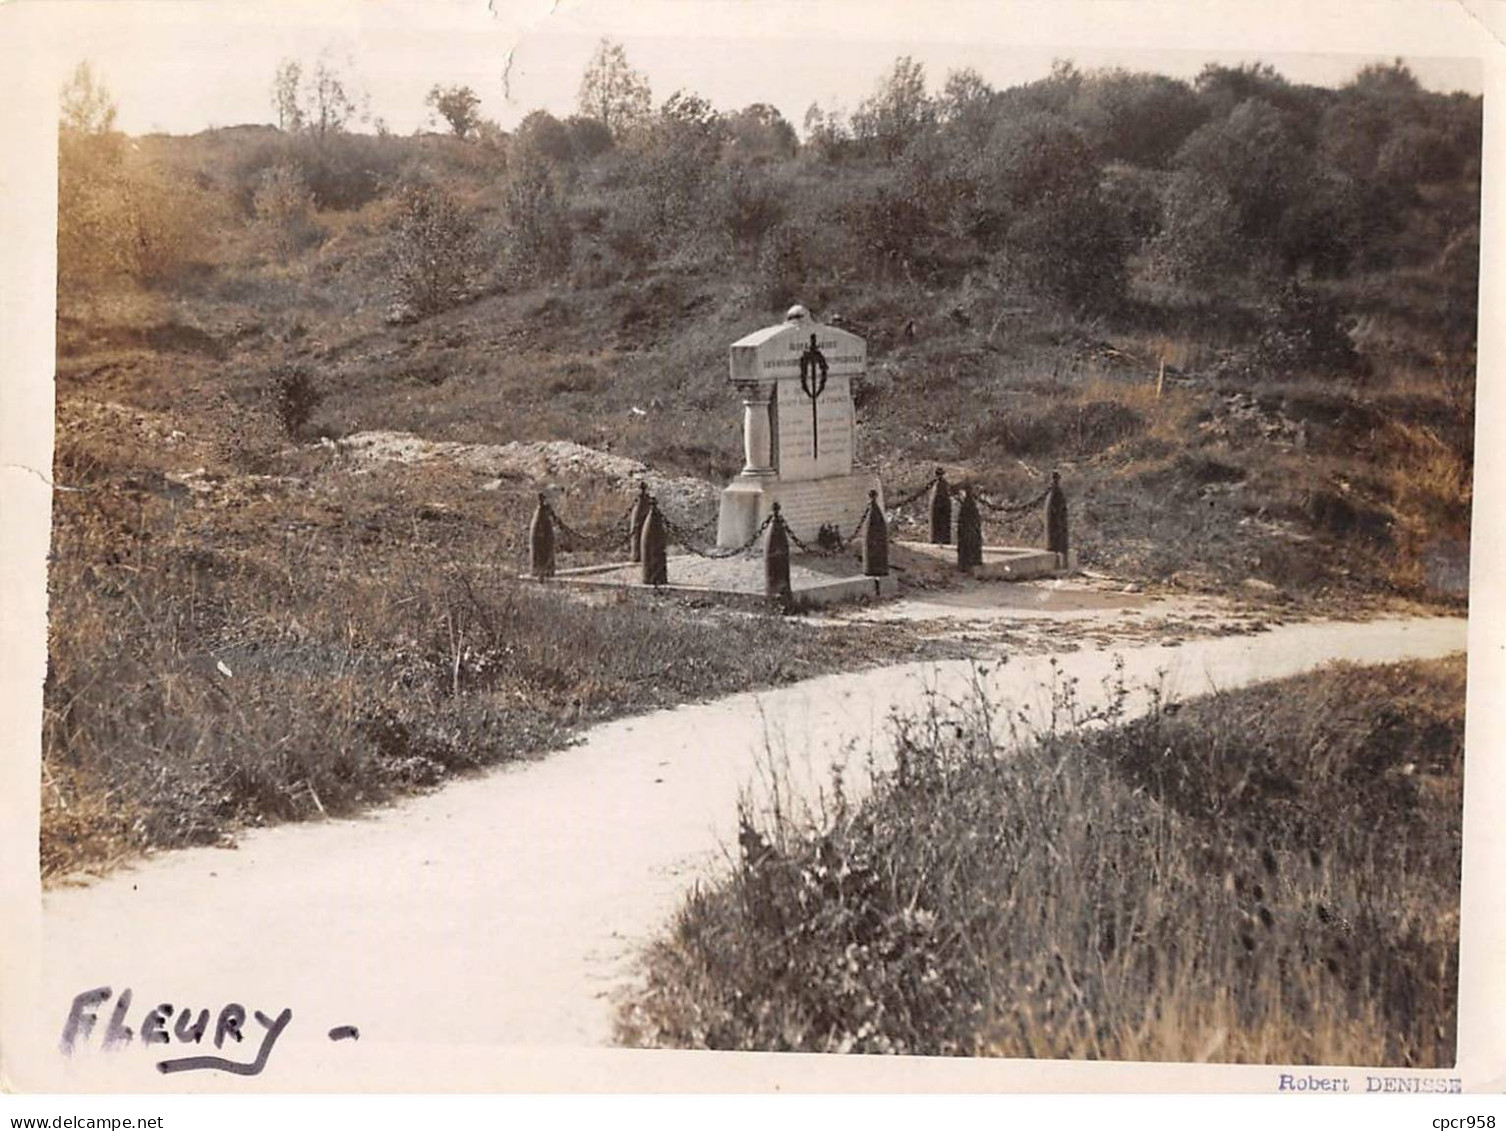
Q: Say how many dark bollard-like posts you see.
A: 8